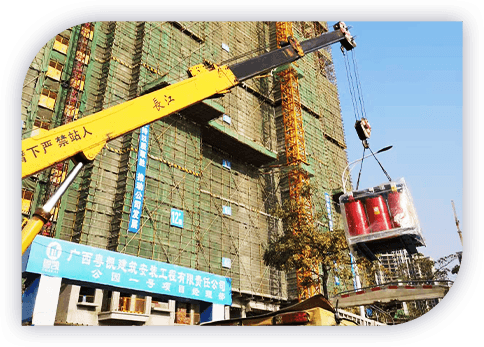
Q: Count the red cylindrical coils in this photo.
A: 3